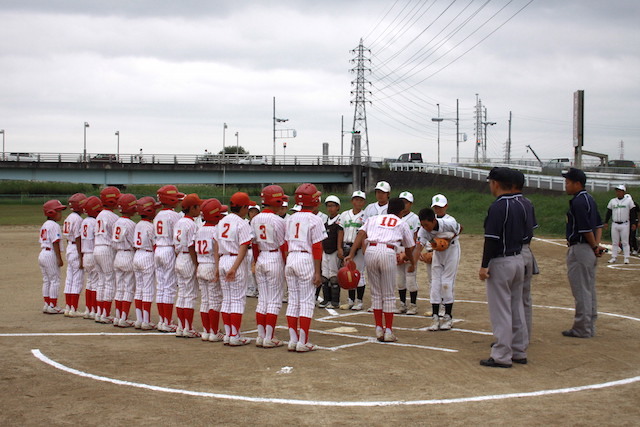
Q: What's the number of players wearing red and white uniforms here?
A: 13